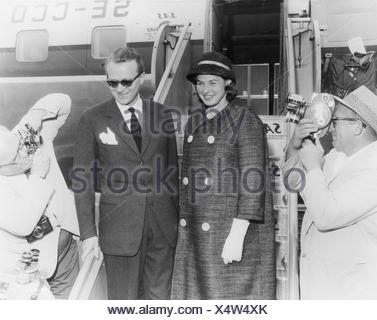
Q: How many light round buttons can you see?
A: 6